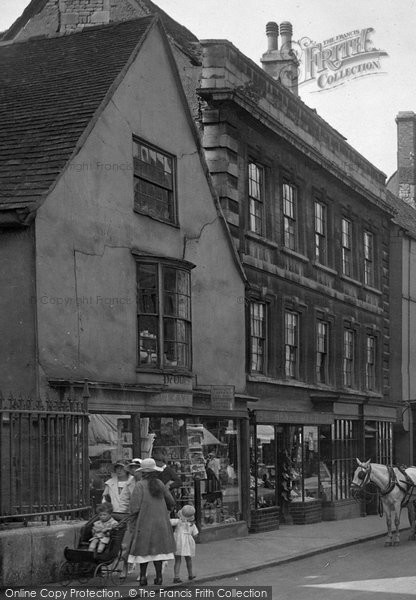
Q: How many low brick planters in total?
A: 2